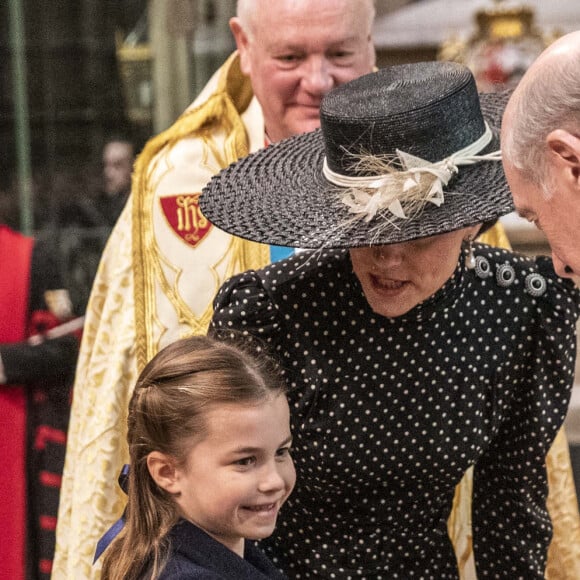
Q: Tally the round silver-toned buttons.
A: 3